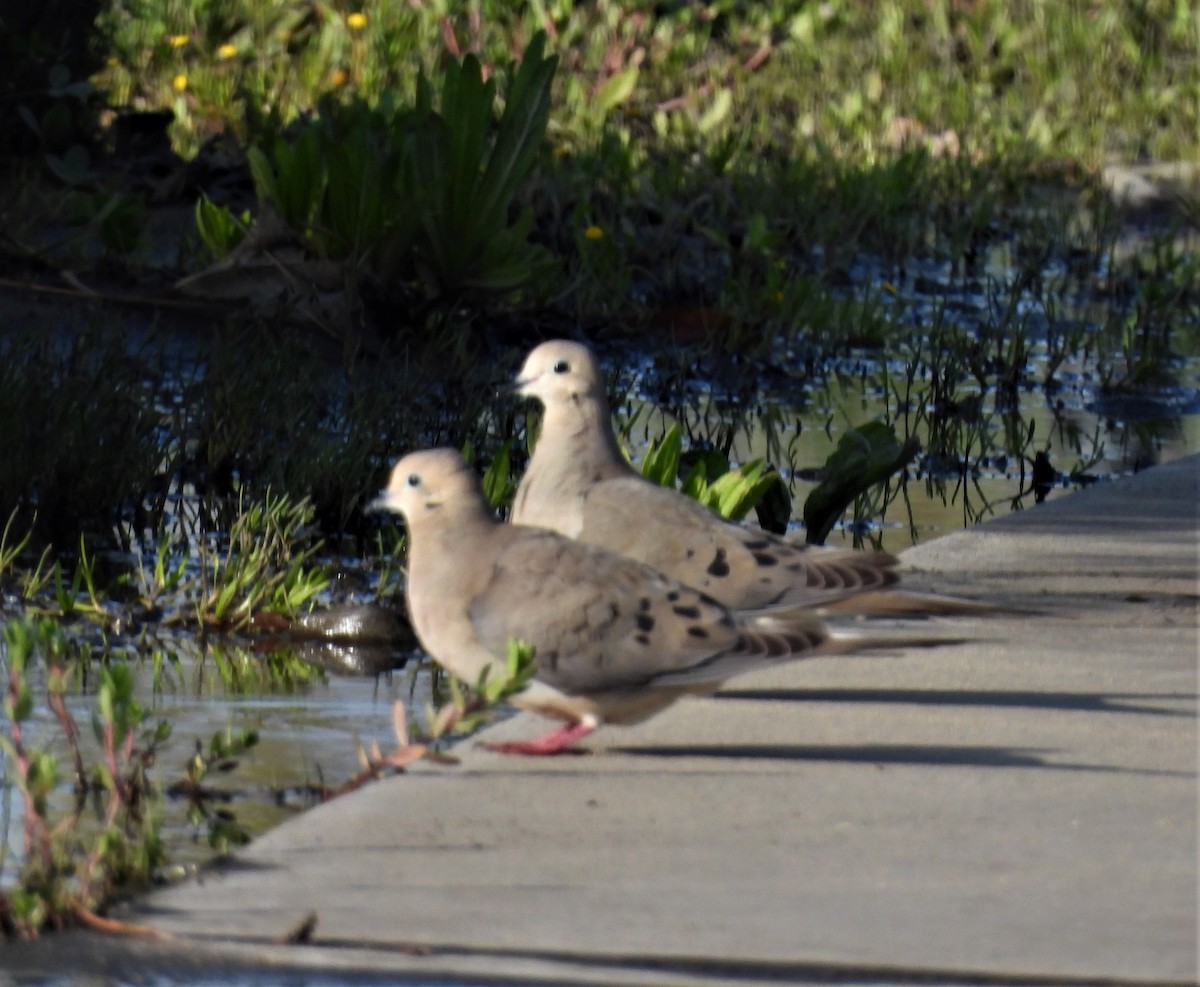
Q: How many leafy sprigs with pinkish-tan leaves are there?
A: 1